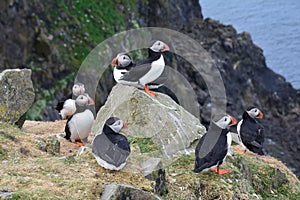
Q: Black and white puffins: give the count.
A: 7